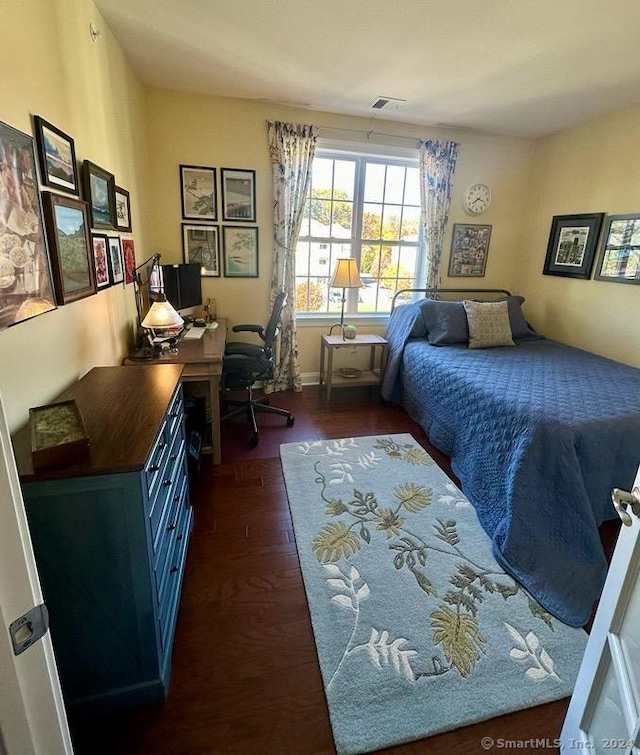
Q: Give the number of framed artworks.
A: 15